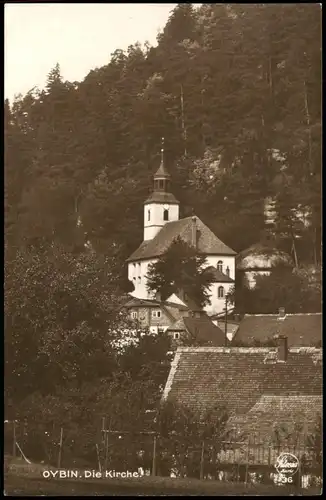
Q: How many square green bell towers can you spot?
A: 0